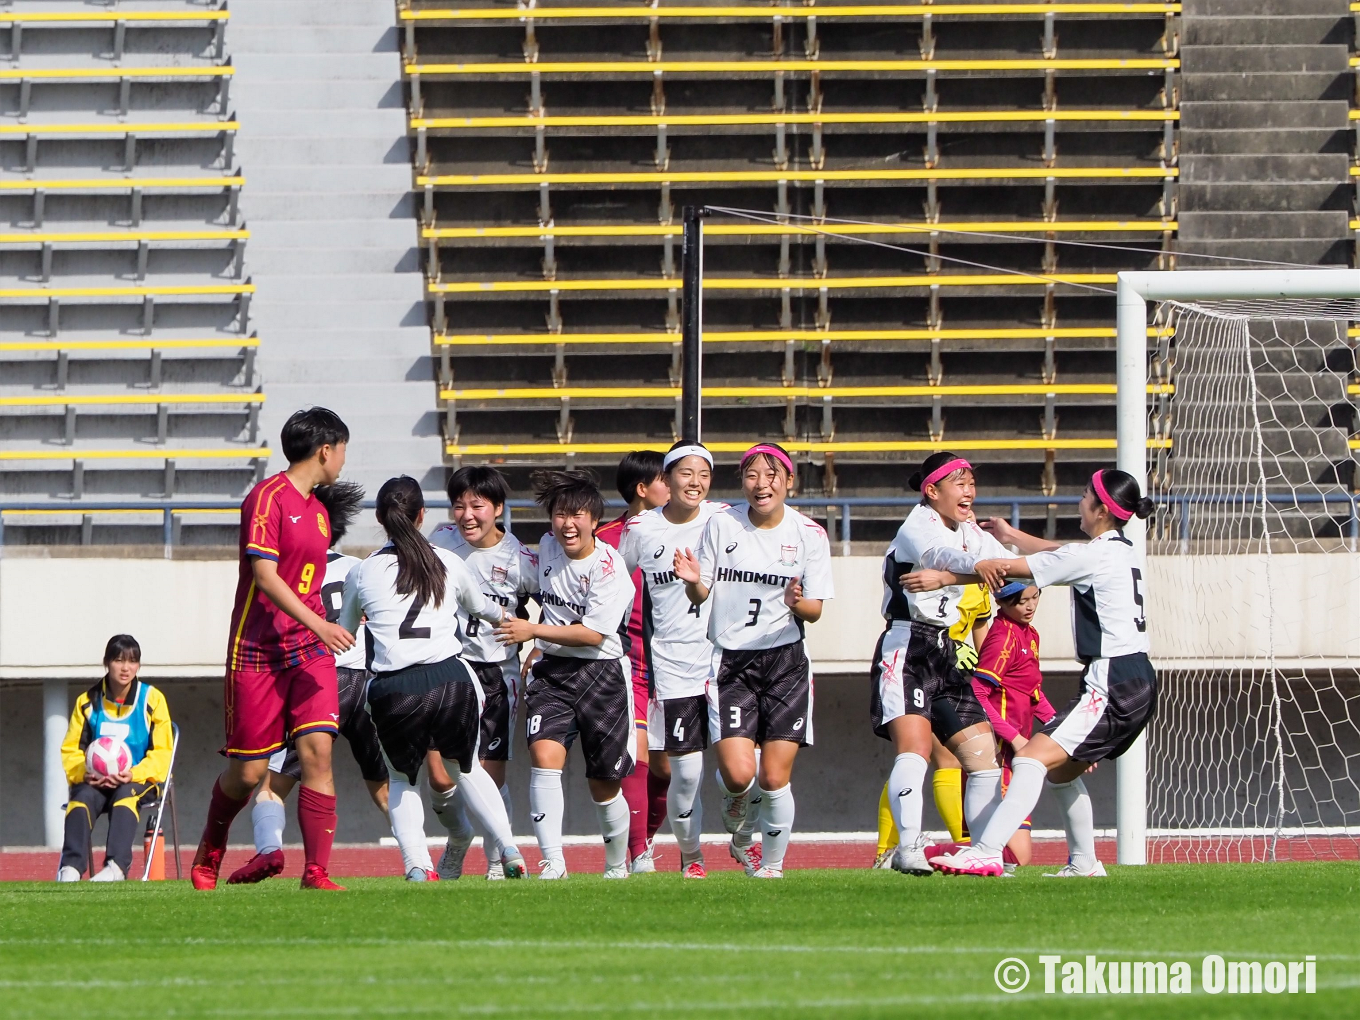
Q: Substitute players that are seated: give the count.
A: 1